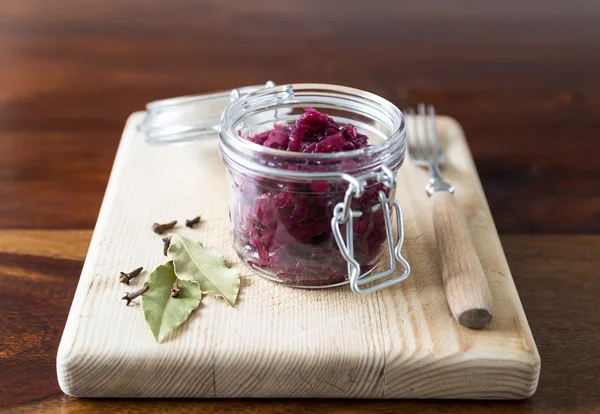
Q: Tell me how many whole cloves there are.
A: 6